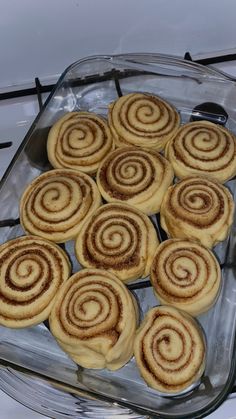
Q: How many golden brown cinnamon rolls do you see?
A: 11